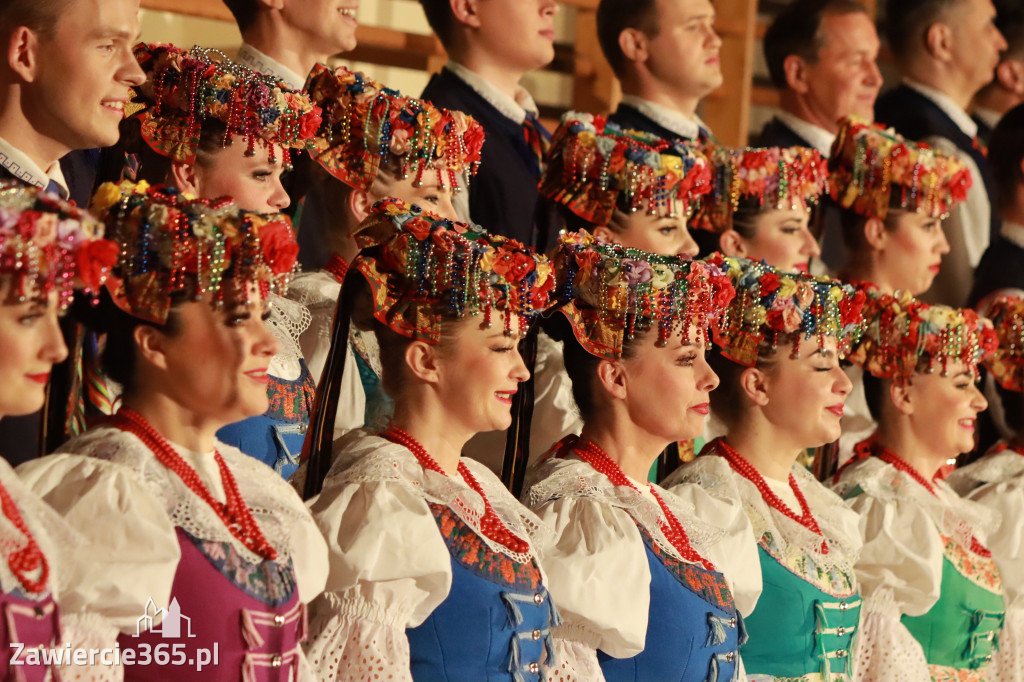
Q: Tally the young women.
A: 12